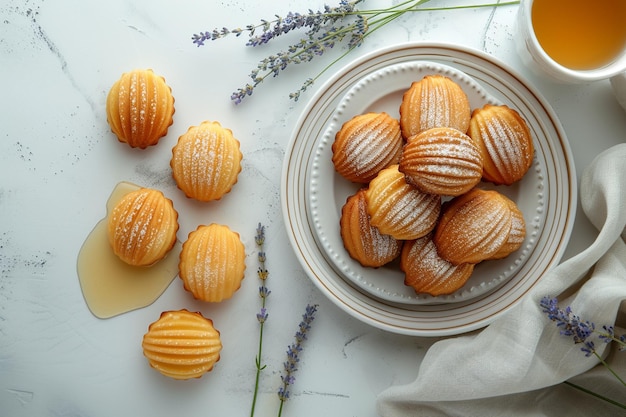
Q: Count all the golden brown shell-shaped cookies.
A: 14